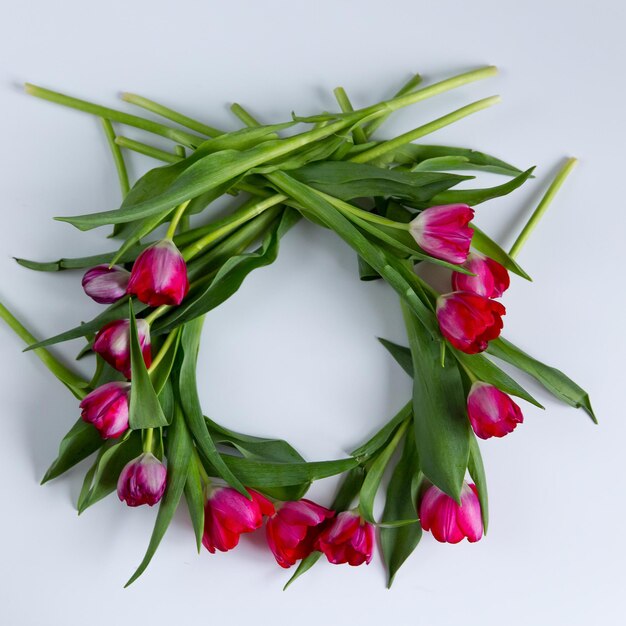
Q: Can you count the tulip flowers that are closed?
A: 1